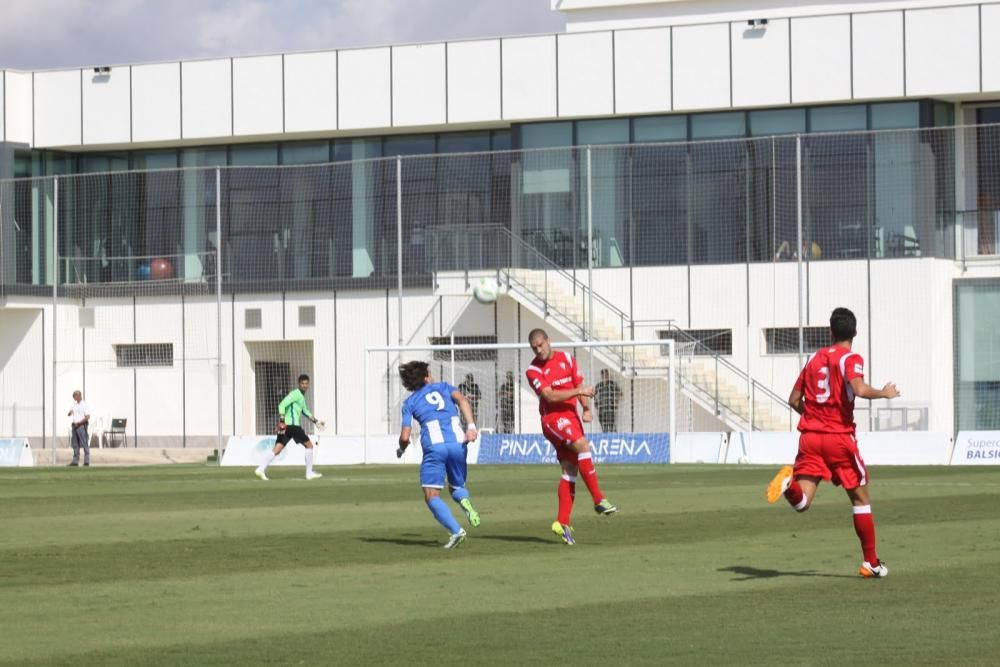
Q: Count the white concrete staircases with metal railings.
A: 1